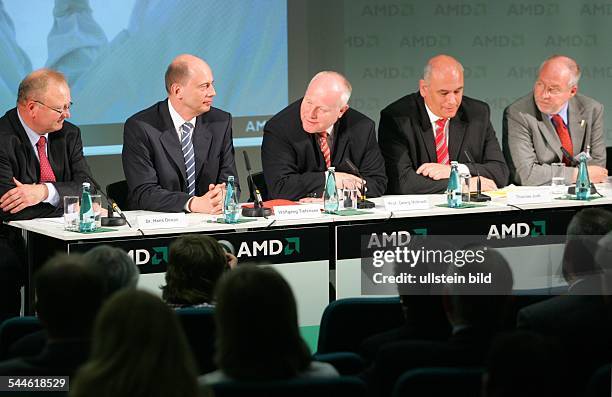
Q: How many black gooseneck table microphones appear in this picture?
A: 5